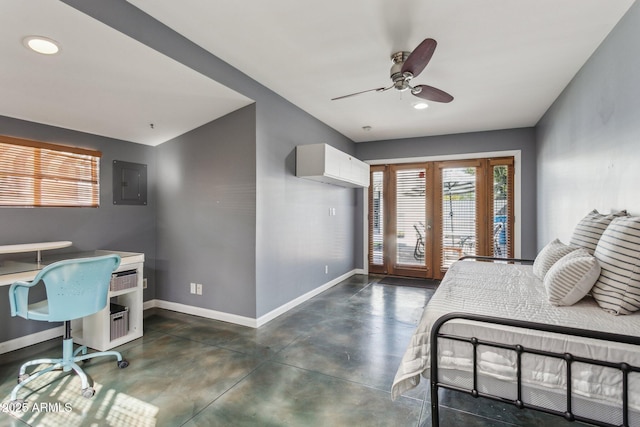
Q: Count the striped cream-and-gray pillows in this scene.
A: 4